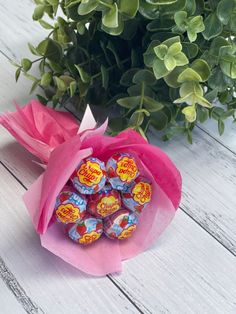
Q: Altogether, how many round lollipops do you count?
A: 7